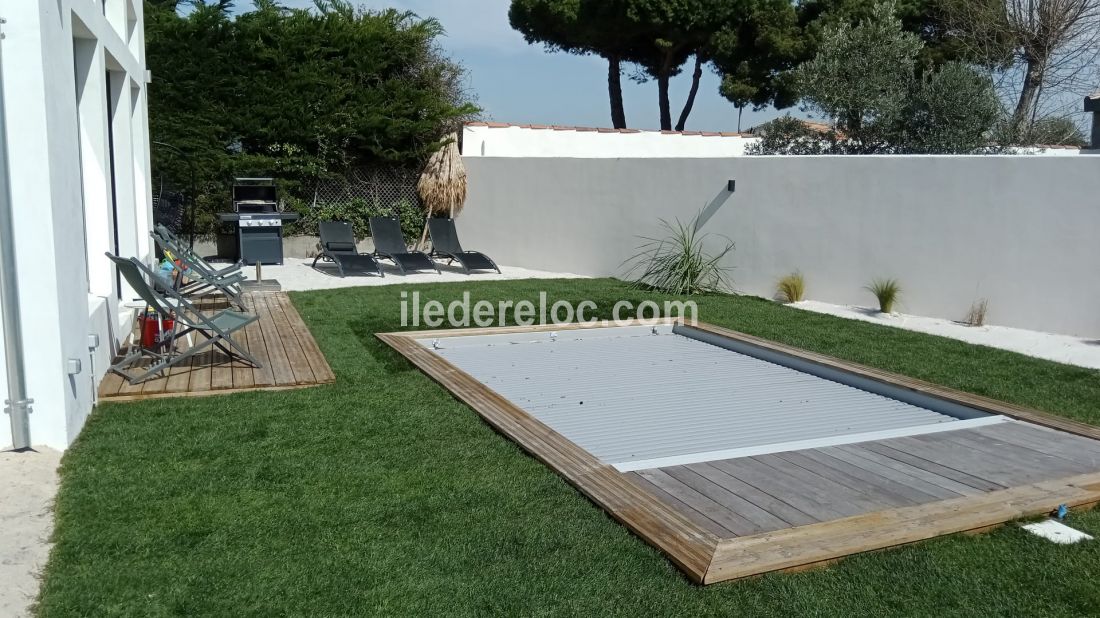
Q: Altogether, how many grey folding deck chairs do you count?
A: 3